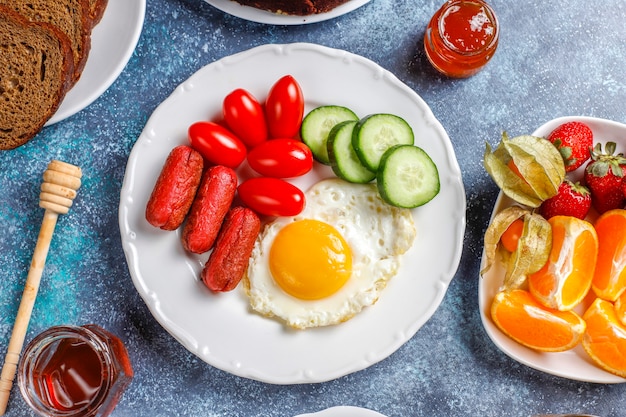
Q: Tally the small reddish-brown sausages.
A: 3